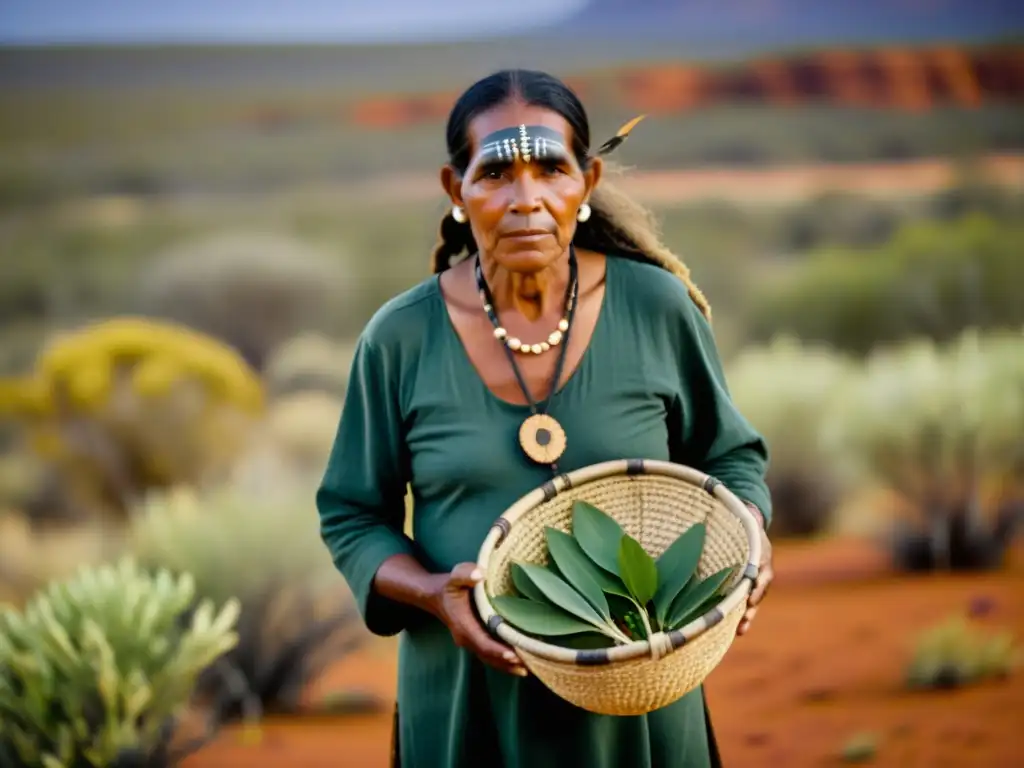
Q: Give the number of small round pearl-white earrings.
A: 2